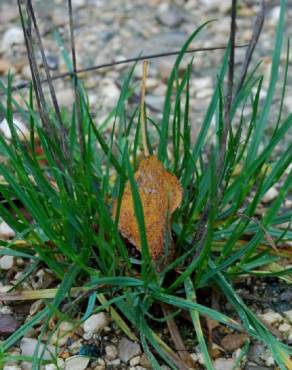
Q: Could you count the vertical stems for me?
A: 5